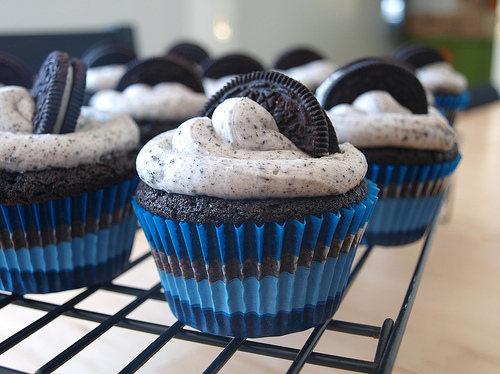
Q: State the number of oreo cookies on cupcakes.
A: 10